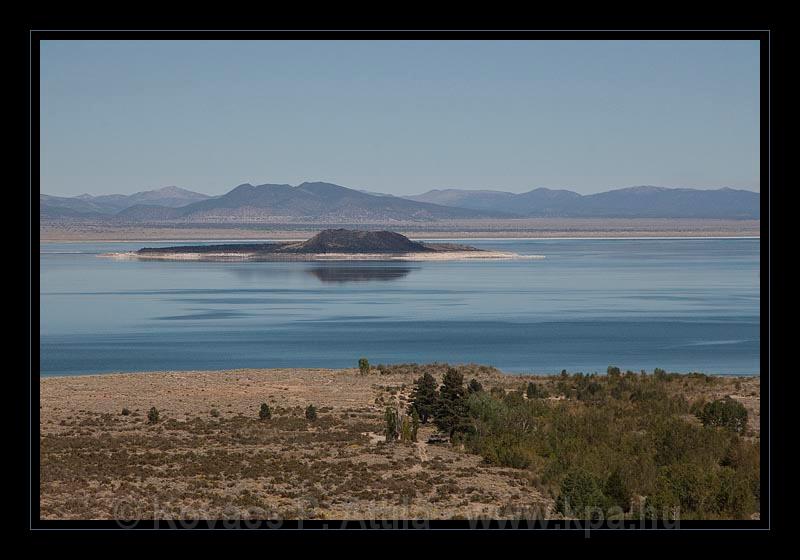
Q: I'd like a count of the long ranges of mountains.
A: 1